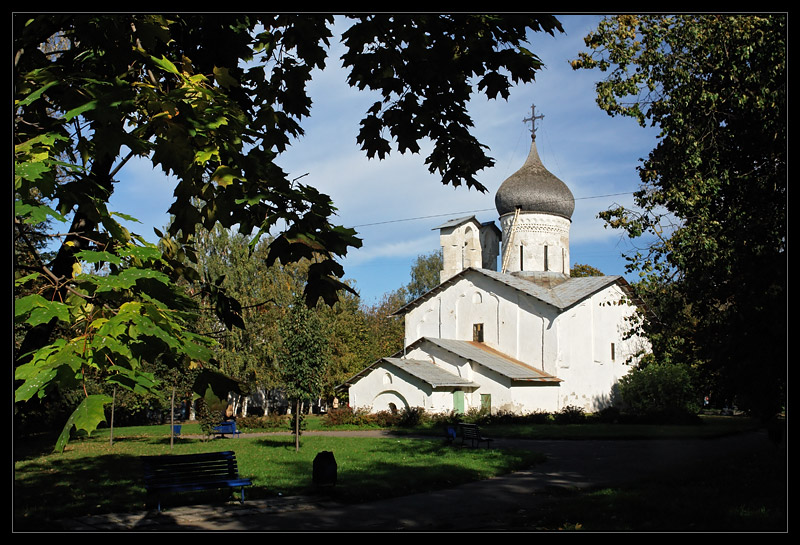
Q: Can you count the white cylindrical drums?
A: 1